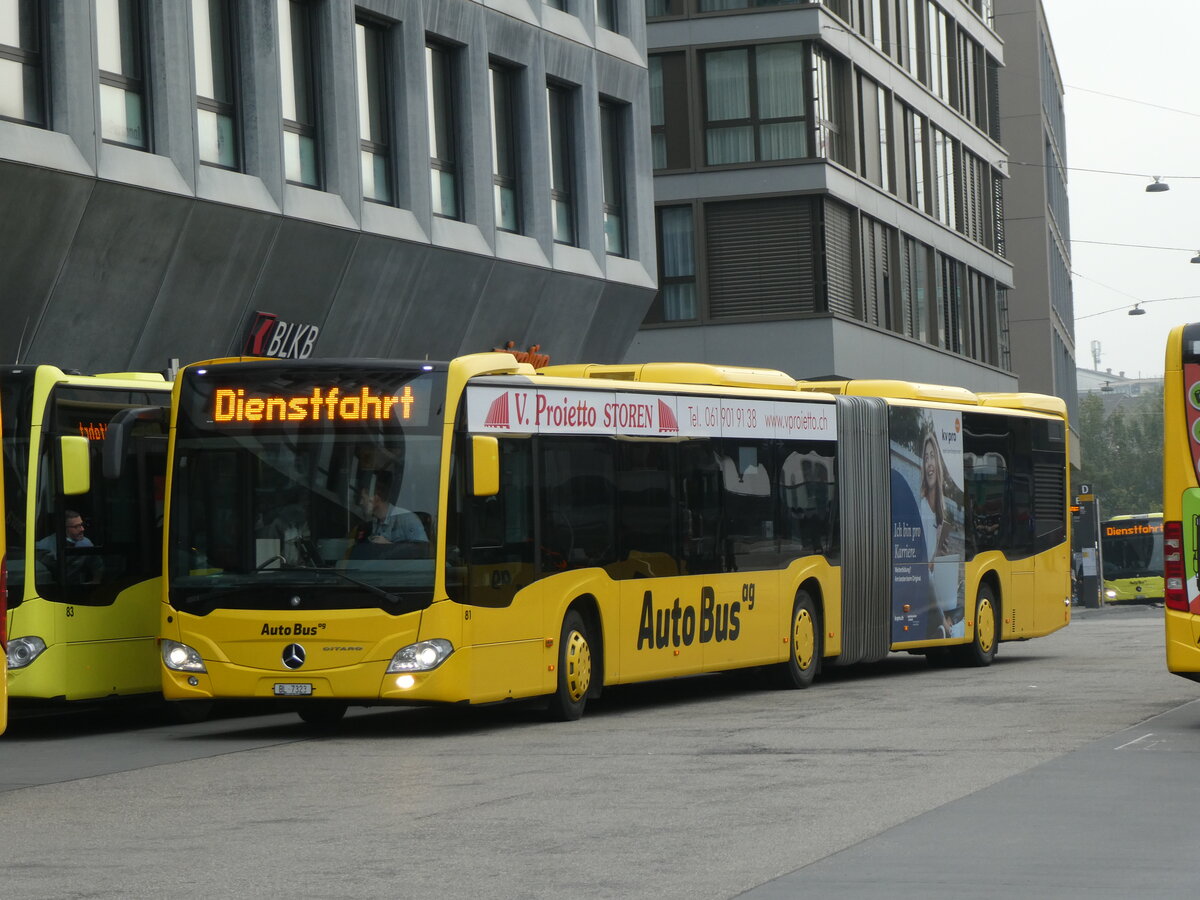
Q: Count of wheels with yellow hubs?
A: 3